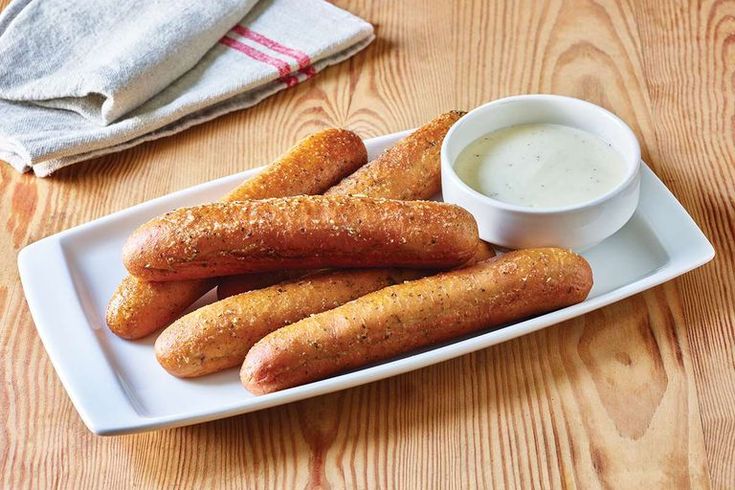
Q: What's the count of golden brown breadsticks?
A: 5